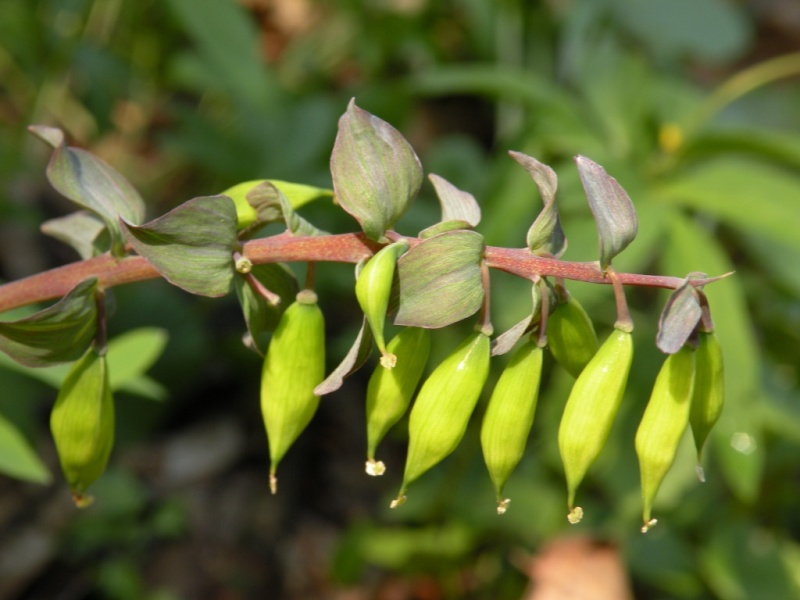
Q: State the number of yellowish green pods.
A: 11